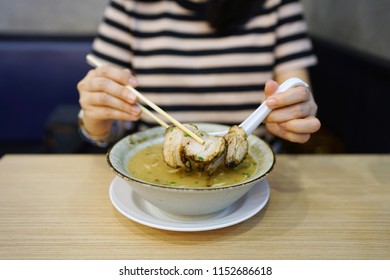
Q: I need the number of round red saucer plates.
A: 0